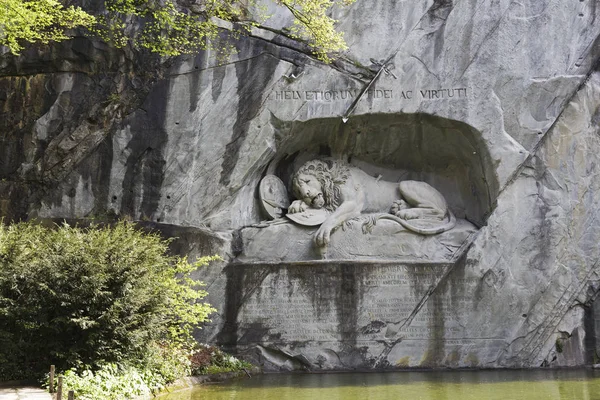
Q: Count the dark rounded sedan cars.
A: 0